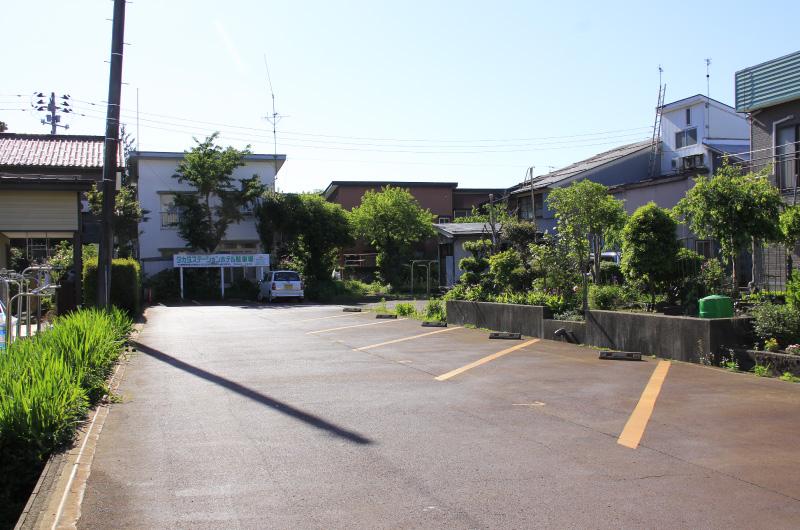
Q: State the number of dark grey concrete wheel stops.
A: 5